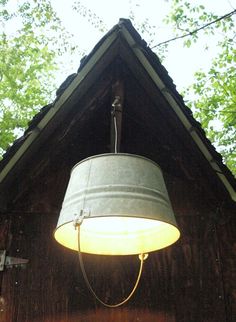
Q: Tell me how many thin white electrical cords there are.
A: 1